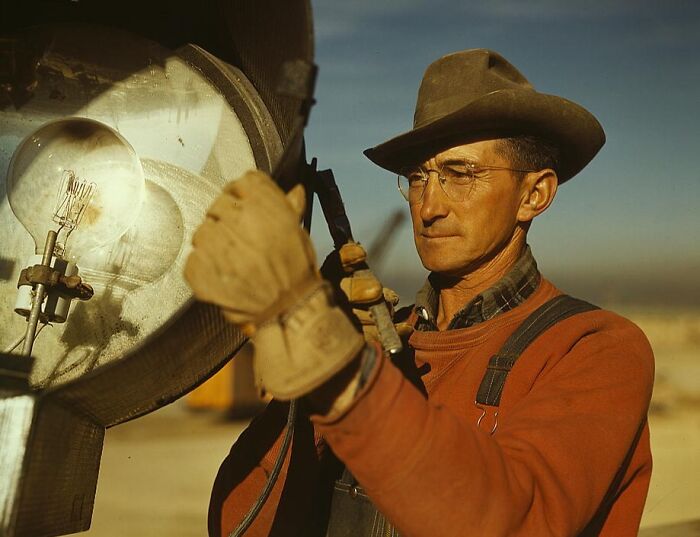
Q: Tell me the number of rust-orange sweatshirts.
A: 1